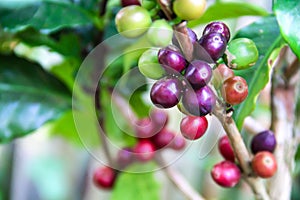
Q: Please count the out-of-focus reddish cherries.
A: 7